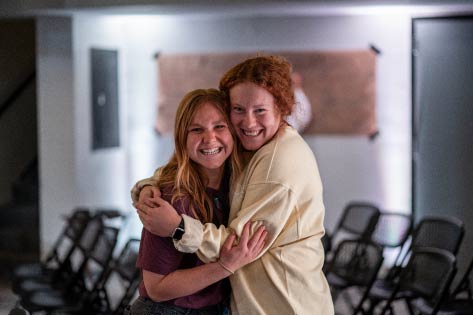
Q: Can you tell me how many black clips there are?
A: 4